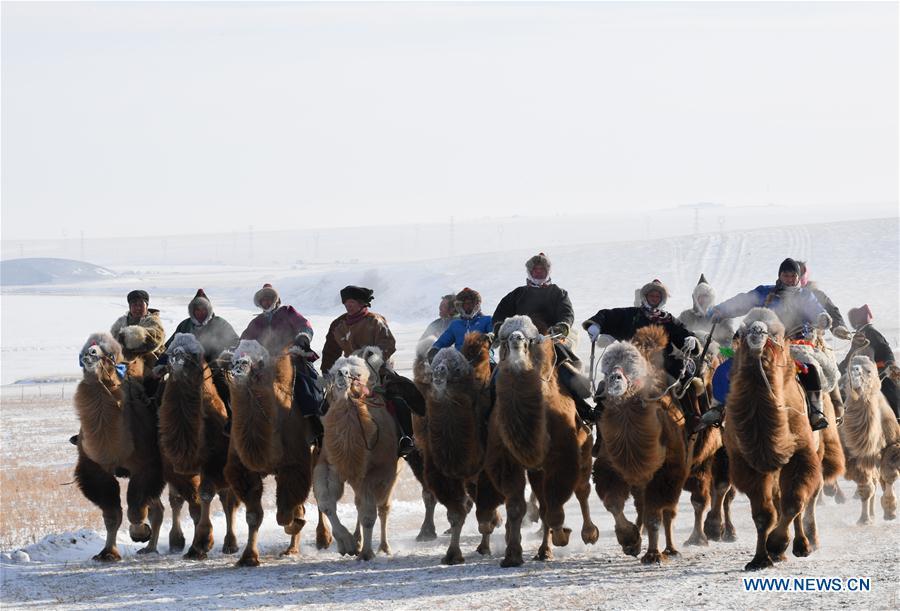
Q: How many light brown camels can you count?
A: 2